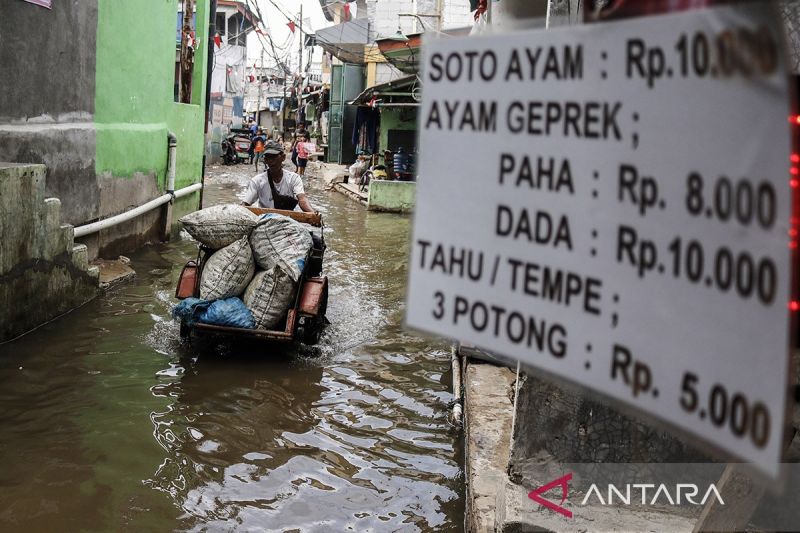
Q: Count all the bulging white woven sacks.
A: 4